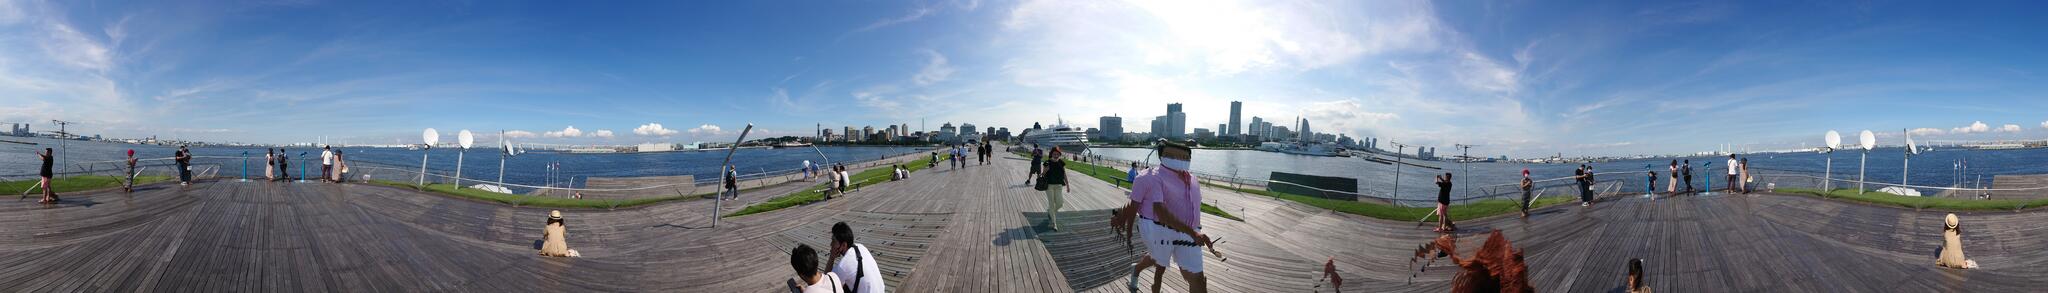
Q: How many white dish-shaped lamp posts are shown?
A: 6